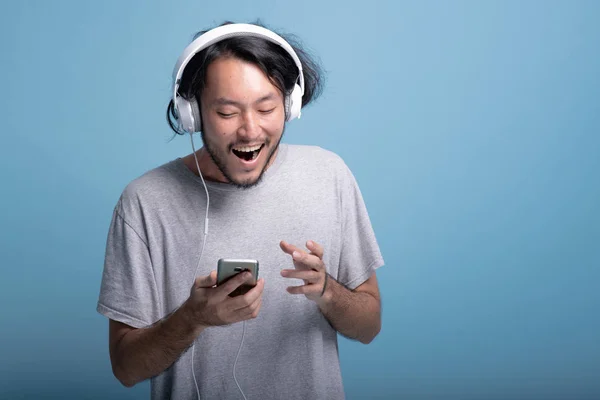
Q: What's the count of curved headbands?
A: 1